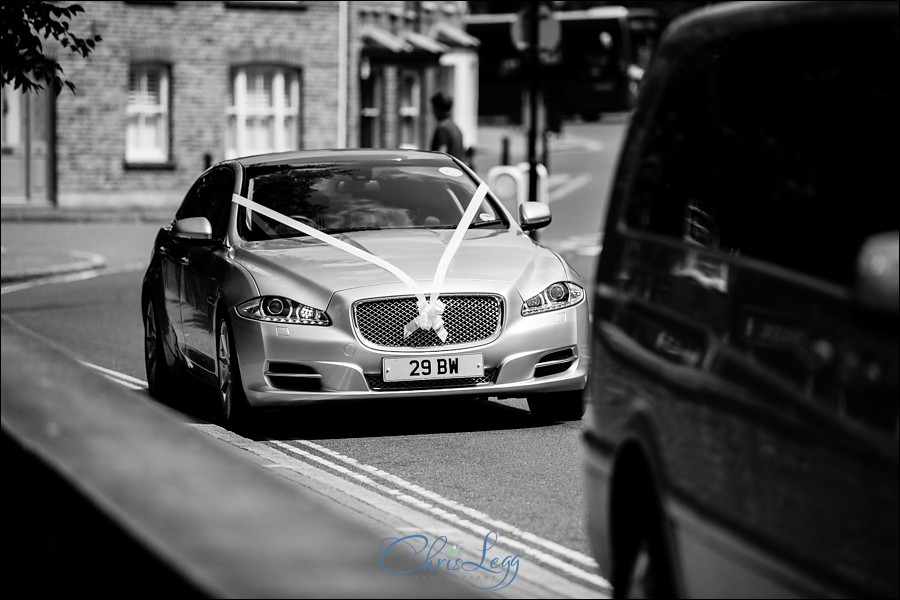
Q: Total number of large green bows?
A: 0